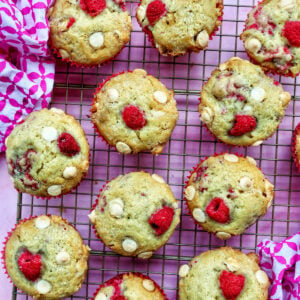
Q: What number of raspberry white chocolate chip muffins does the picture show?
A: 12